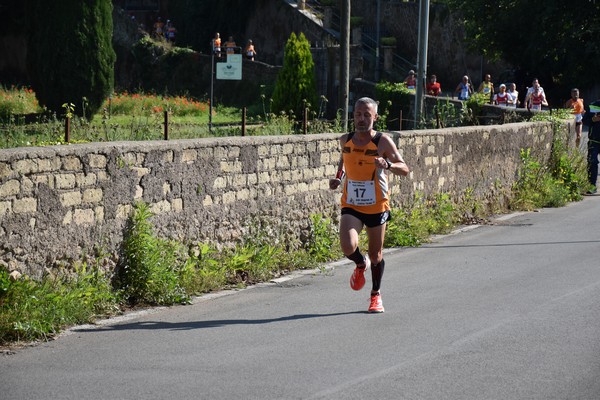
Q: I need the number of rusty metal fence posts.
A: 5